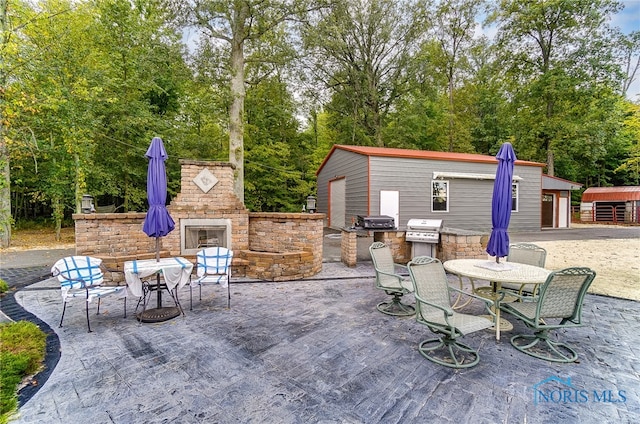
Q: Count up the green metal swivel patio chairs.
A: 4